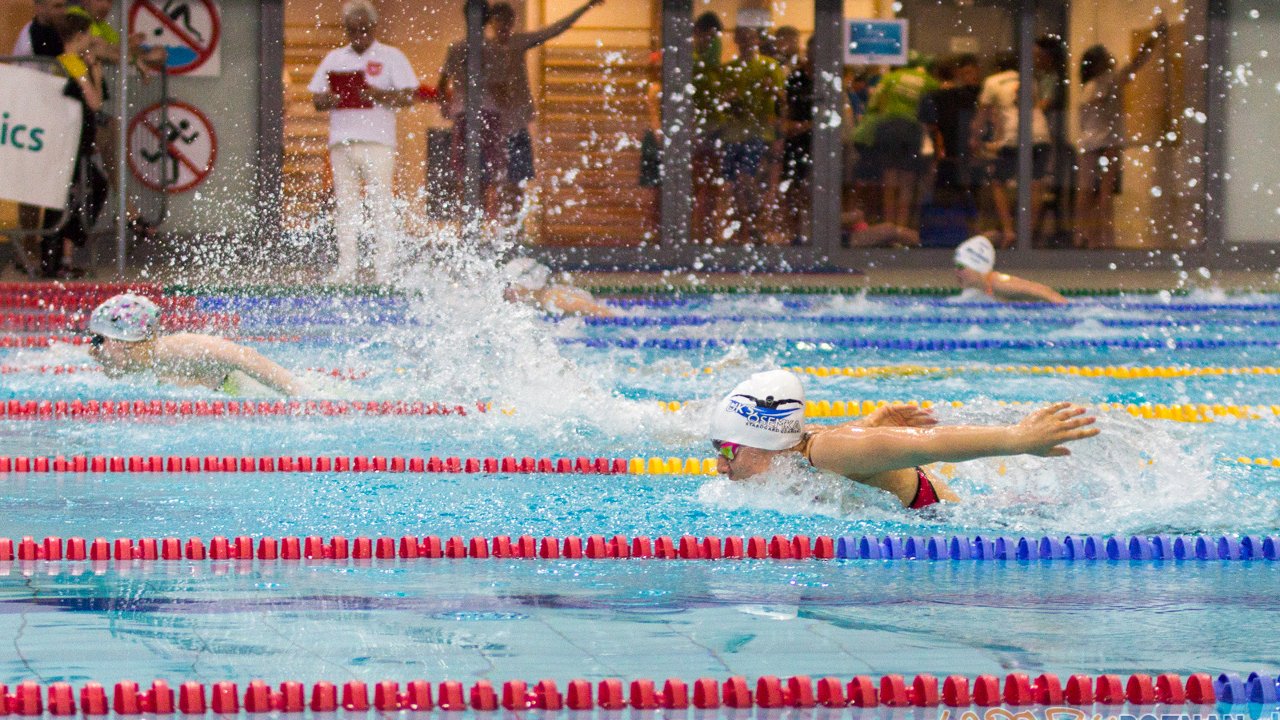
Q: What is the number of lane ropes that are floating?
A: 9